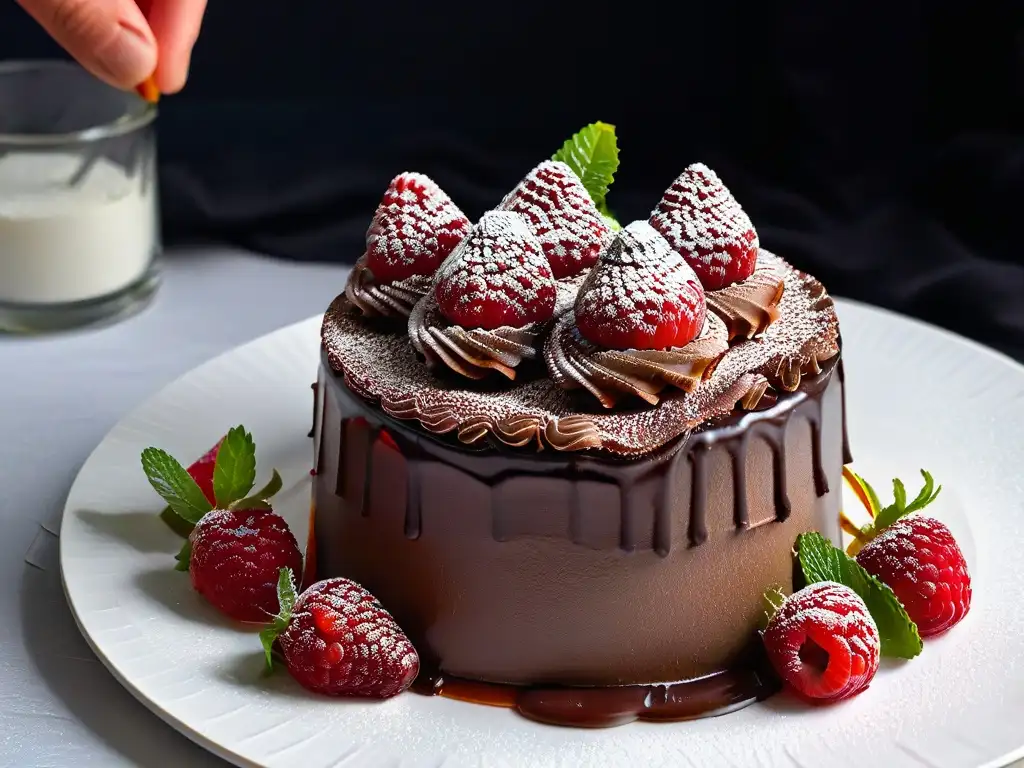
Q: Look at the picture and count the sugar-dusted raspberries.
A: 9